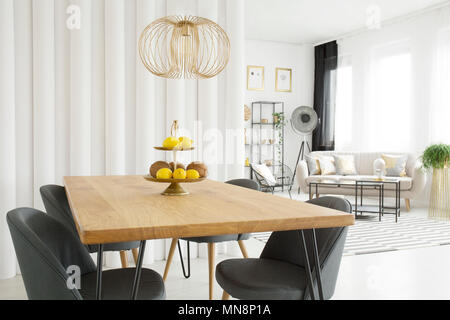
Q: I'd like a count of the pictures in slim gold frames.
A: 2